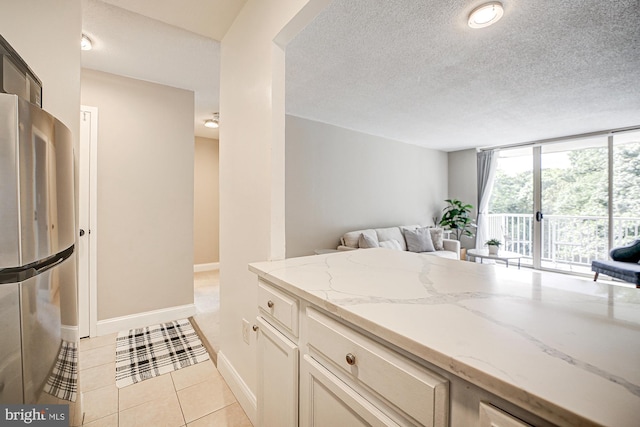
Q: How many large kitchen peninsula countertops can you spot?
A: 1